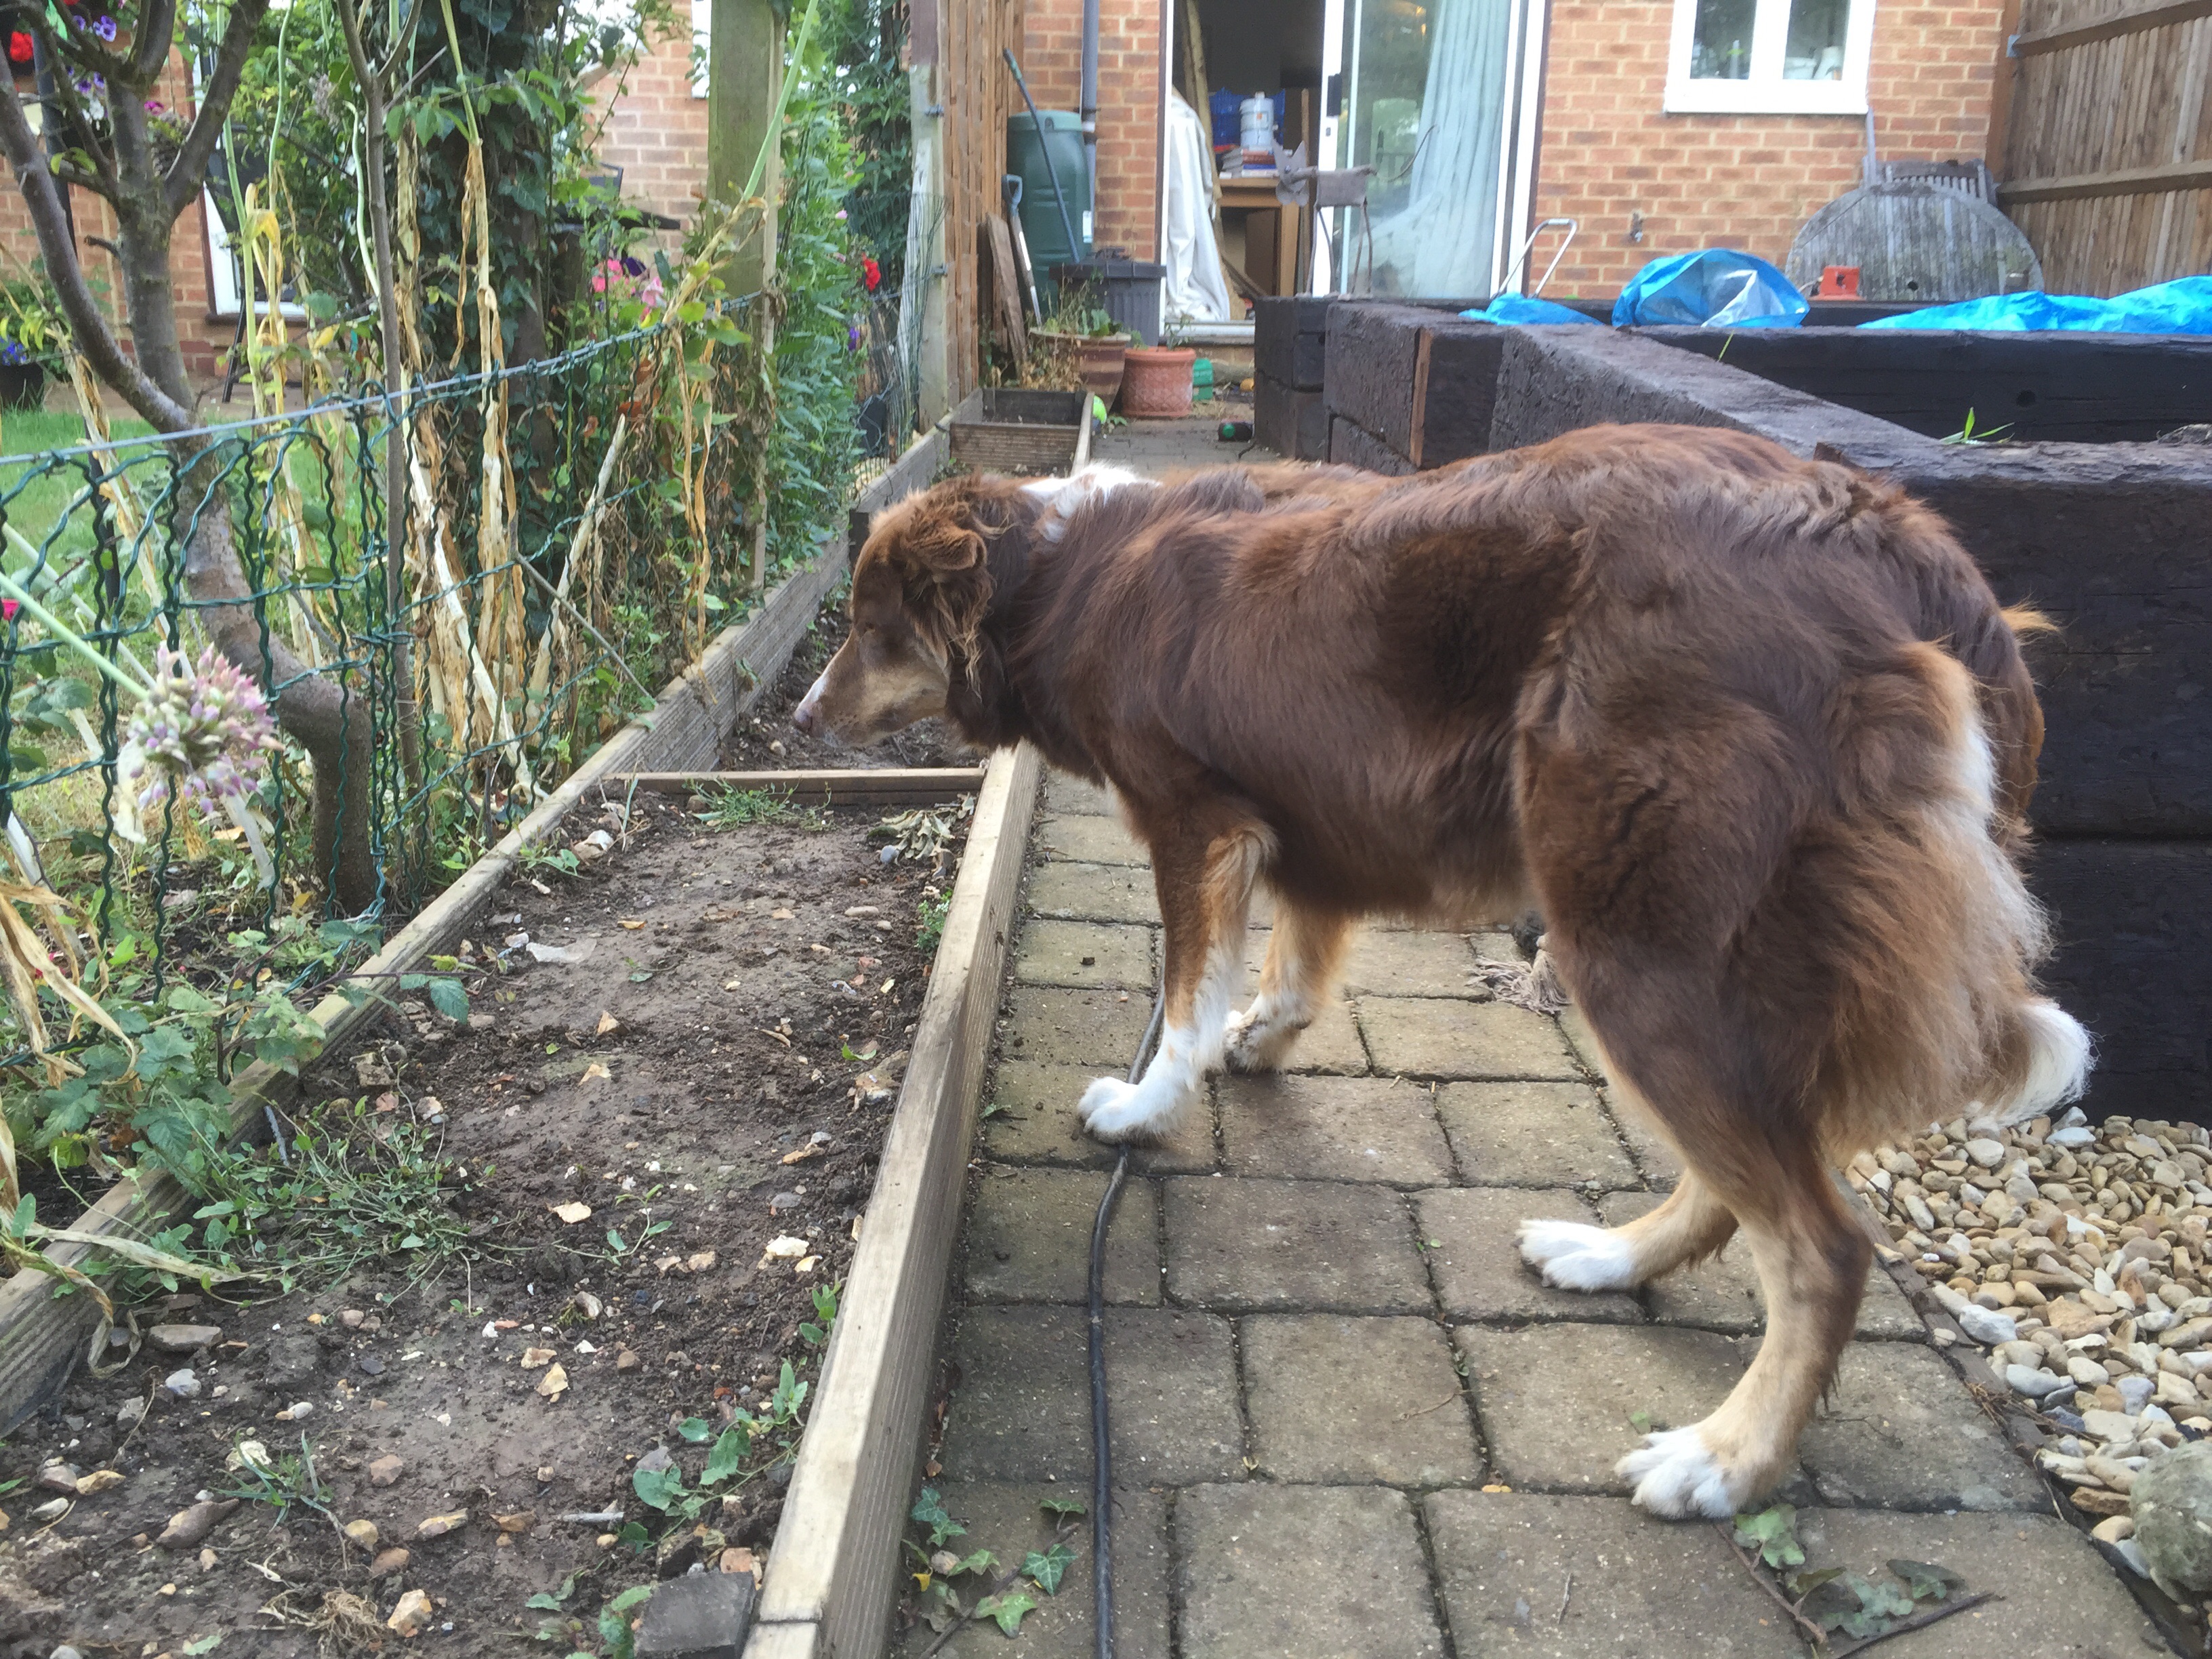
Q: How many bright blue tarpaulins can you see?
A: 3